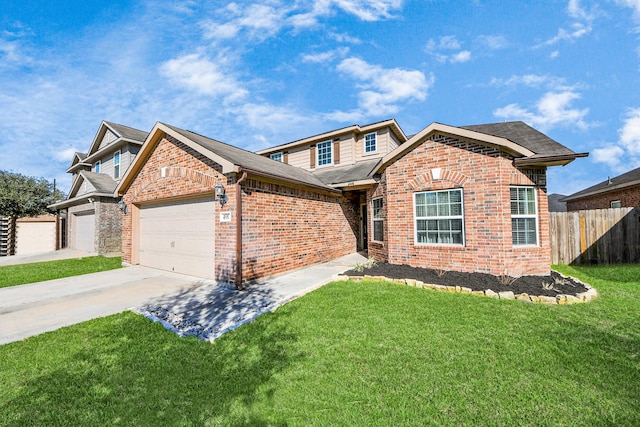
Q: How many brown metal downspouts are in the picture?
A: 1